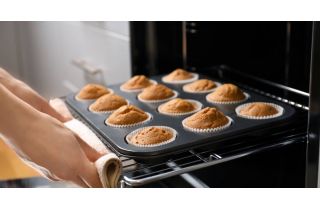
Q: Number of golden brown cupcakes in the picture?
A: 12